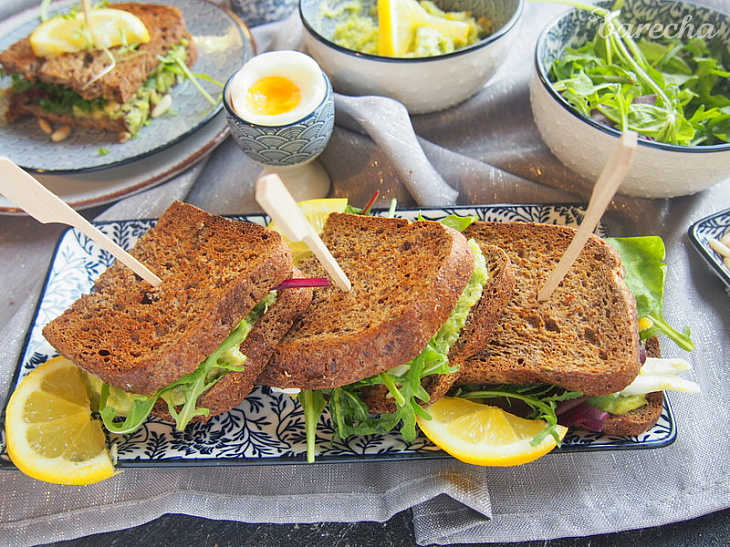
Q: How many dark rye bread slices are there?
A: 8